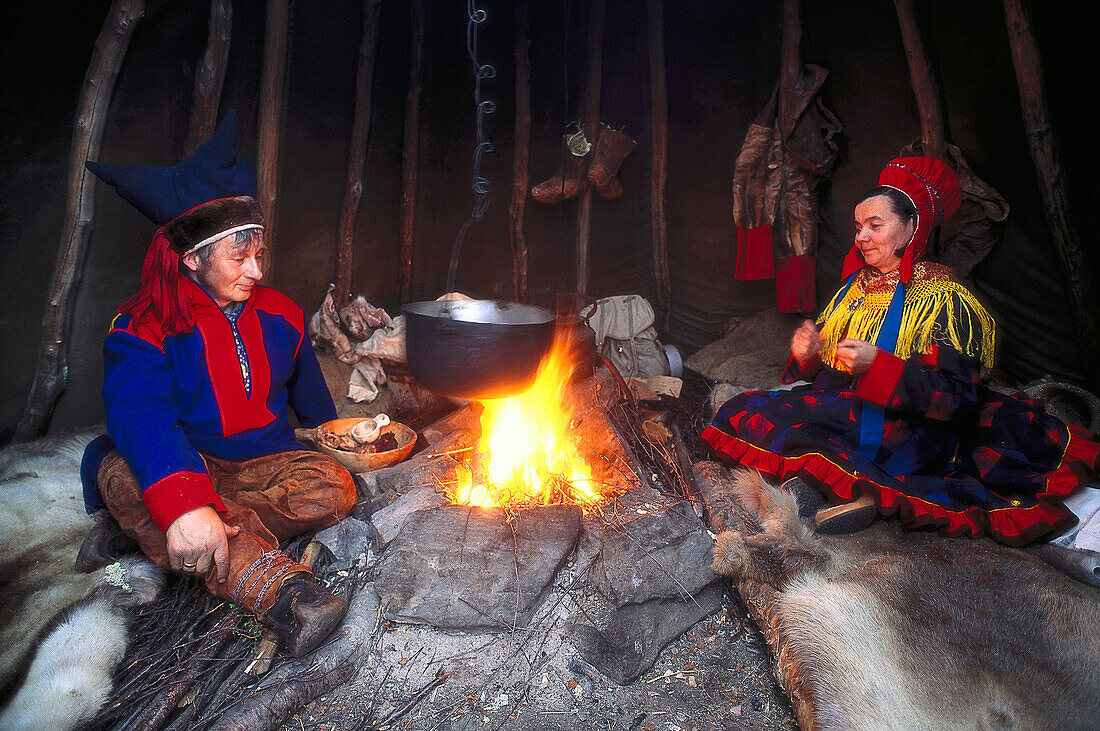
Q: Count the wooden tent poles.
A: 11